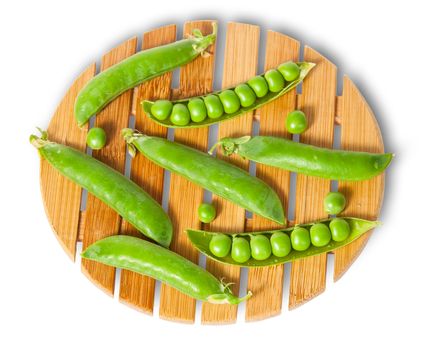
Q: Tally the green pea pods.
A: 7